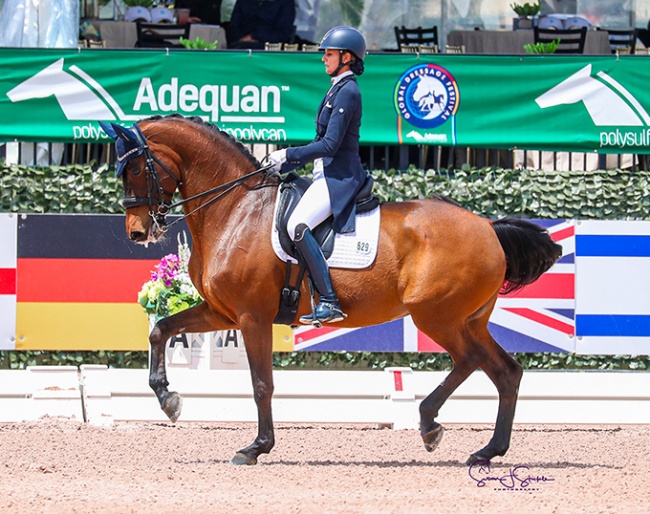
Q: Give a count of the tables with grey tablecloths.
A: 2